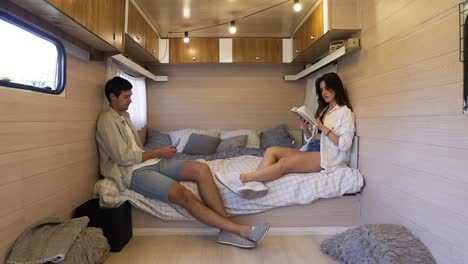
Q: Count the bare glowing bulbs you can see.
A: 3